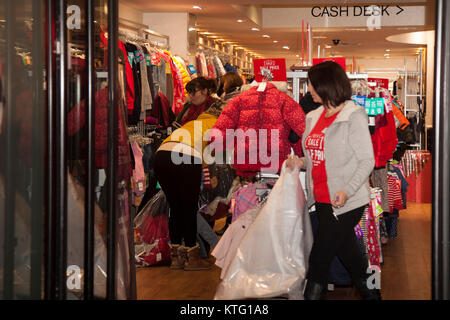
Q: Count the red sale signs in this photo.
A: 3